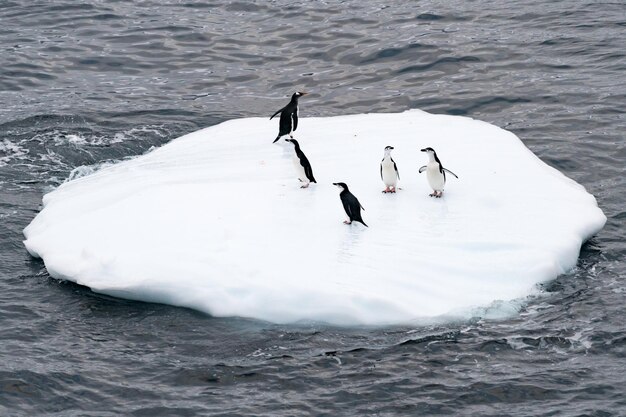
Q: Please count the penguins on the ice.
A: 5